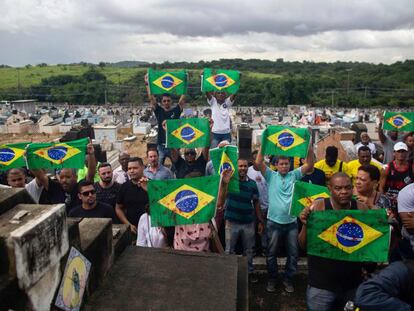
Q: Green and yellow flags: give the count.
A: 11